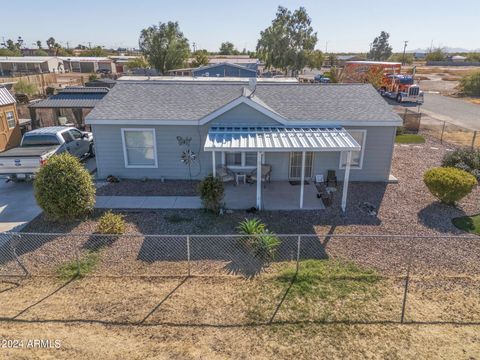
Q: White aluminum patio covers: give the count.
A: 1